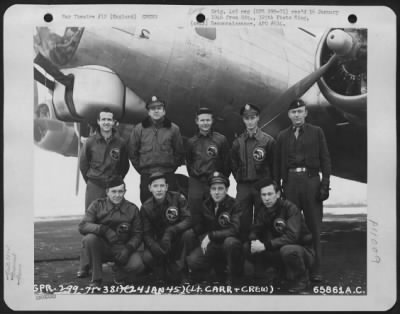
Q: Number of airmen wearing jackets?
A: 9